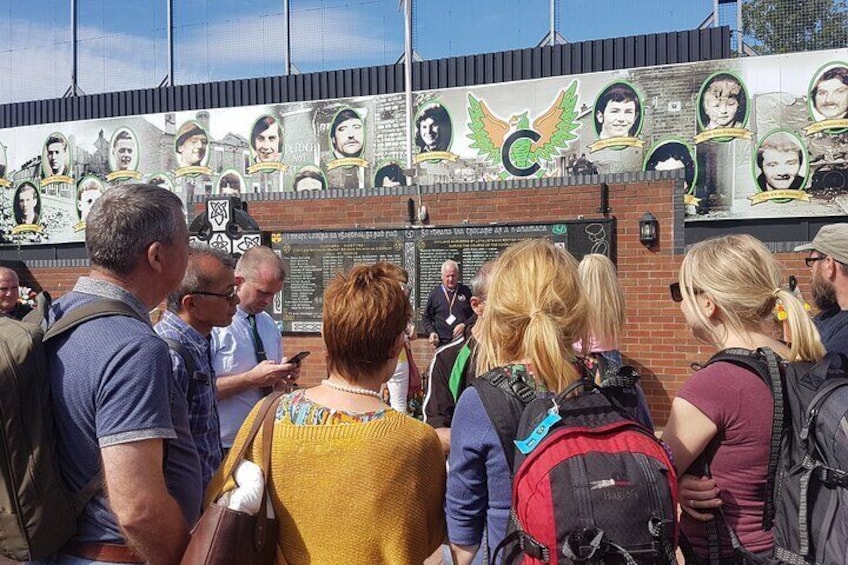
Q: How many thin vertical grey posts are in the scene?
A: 7